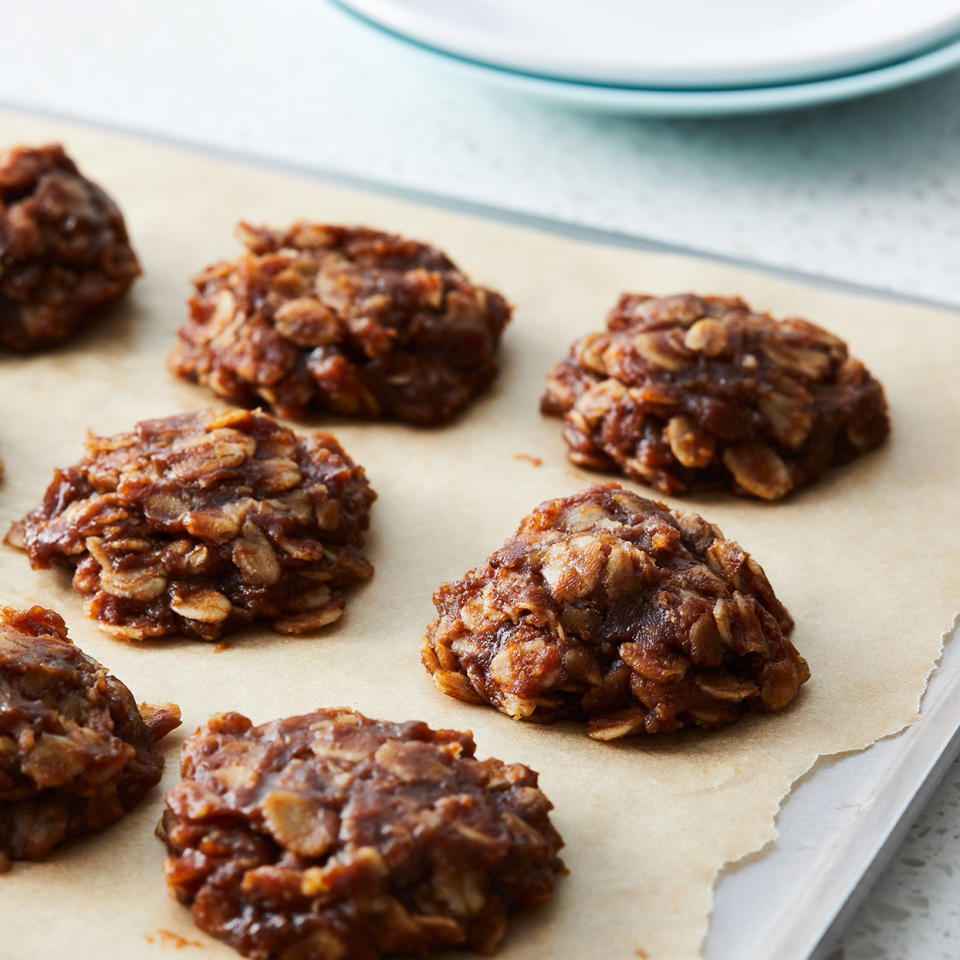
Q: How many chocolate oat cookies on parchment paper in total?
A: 7